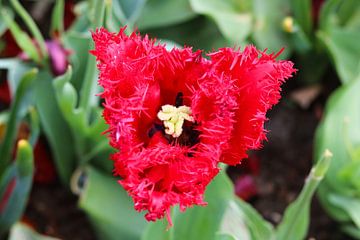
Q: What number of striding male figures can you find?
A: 0